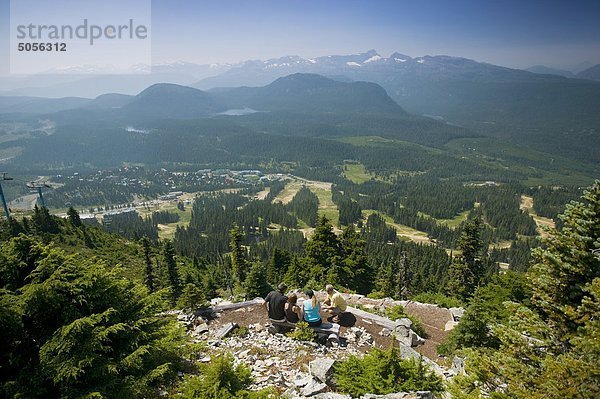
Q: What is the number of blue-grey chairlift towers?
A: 2